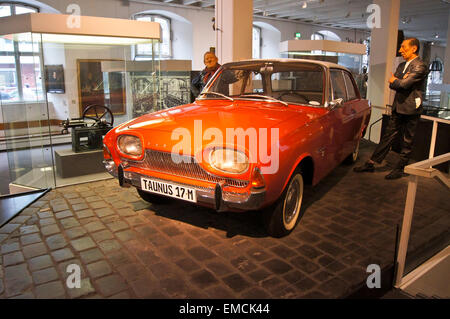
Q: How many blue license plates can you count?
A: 0